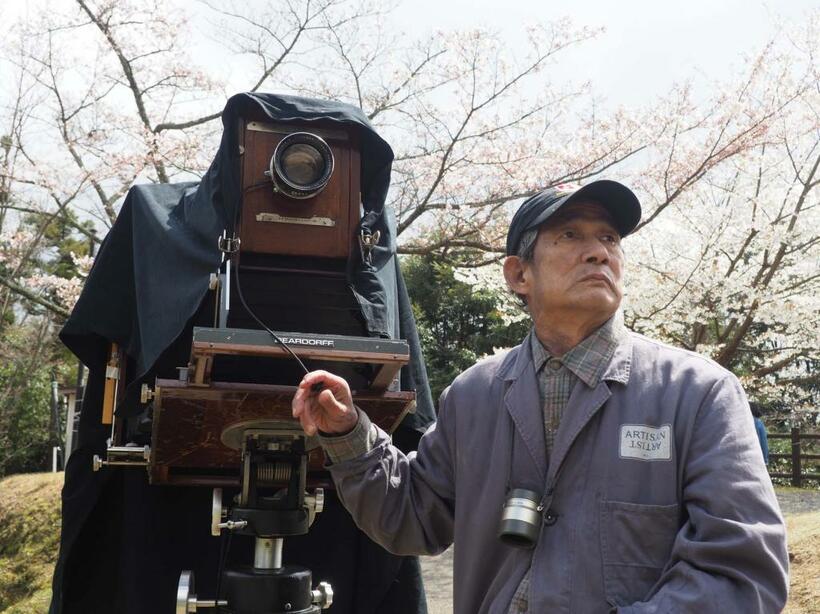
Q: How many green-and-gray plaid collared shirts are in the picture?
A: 1